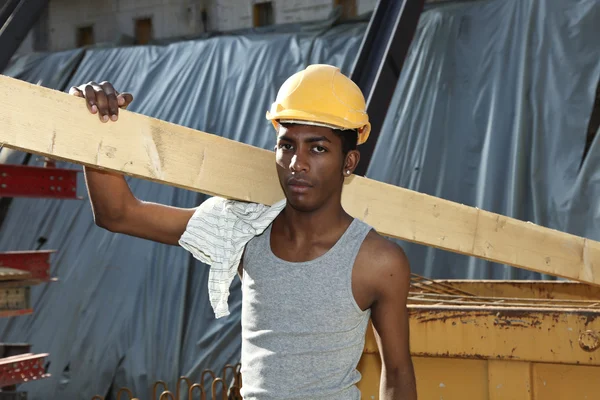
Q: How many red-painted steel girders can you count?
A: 3